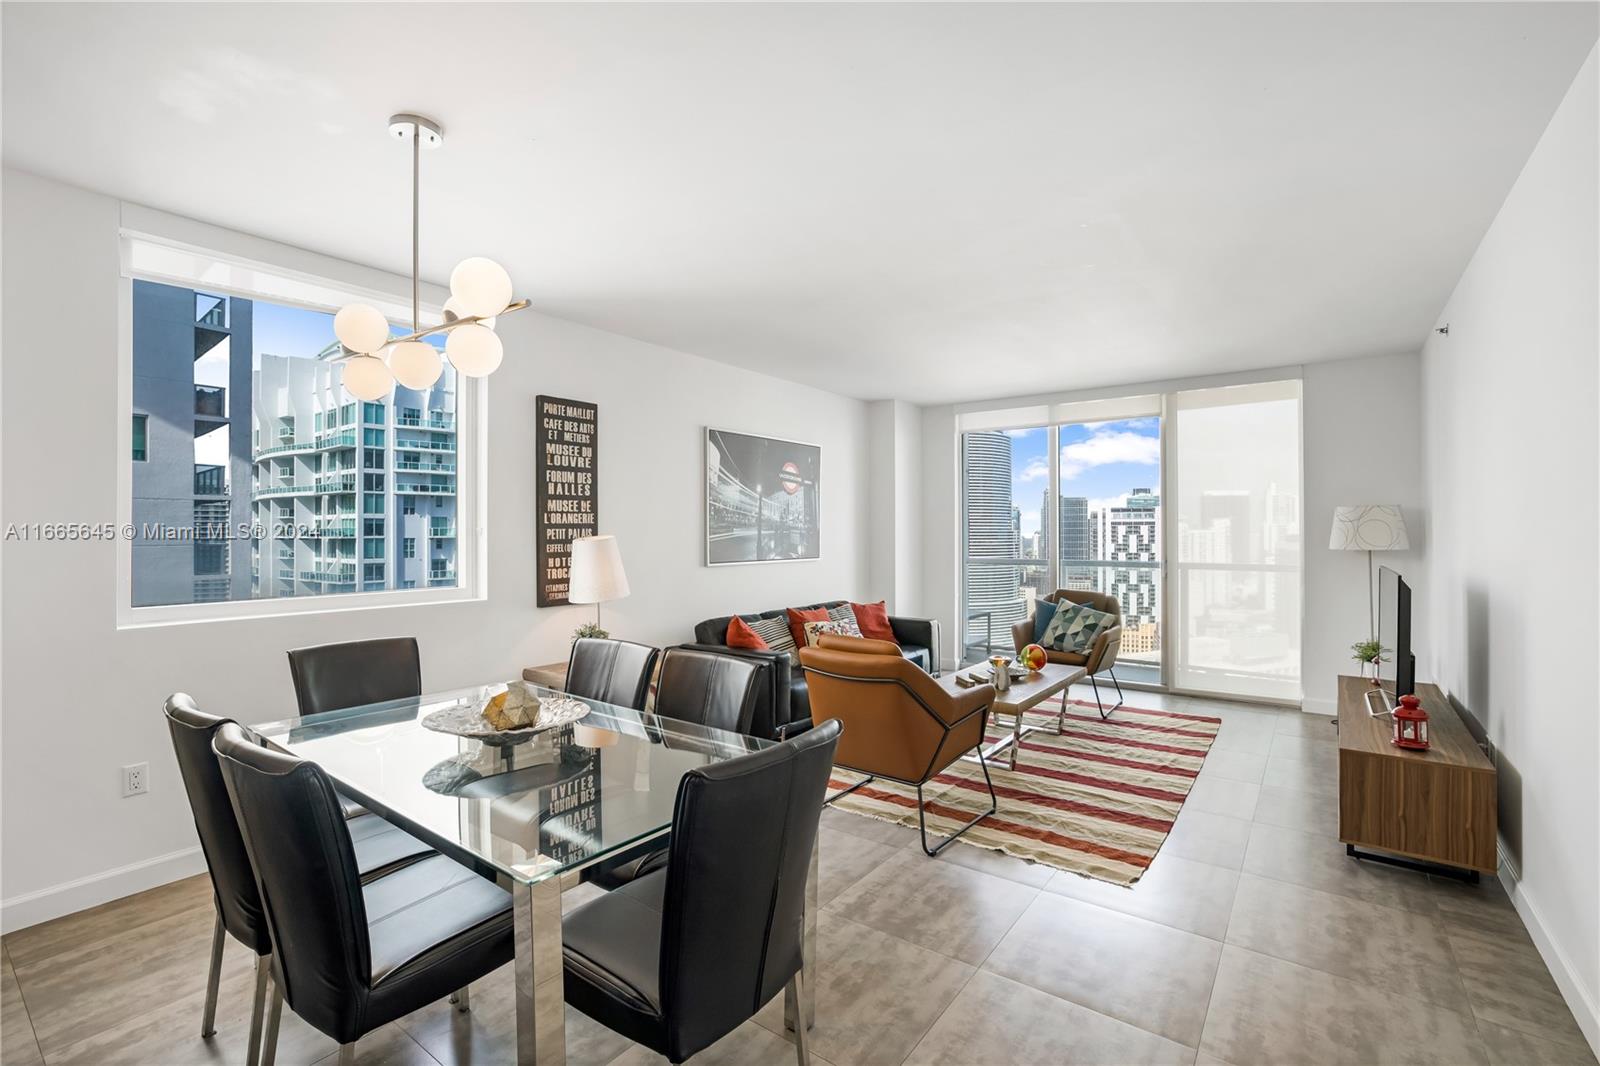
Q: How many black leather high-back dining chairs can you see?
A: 6